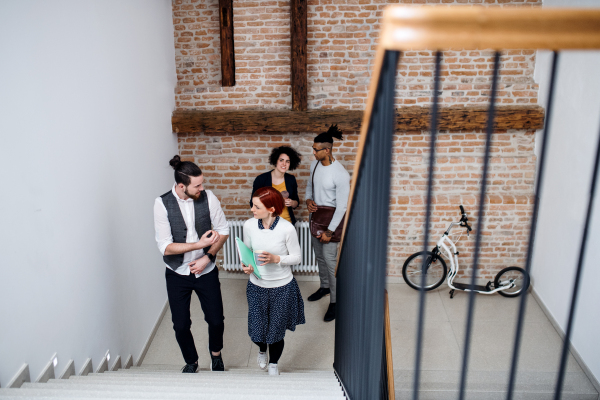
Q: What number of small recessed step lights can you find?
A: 2